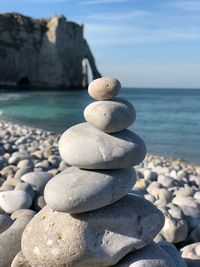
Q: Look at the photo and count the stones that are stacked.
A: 5